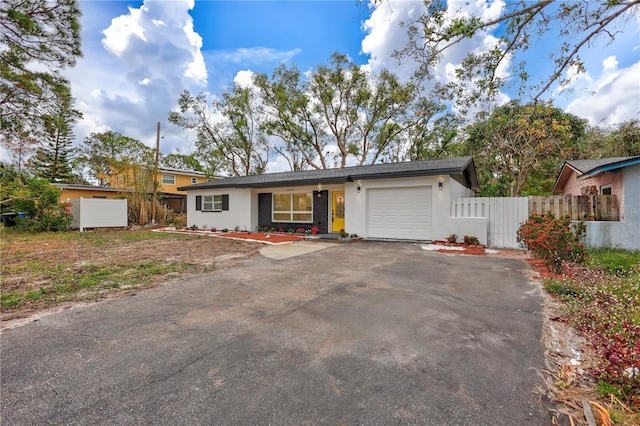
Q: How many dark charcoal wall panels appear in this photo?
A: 2